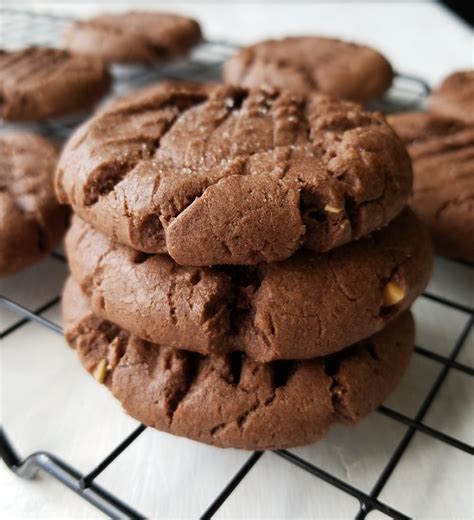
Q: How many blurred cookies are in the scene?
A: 6